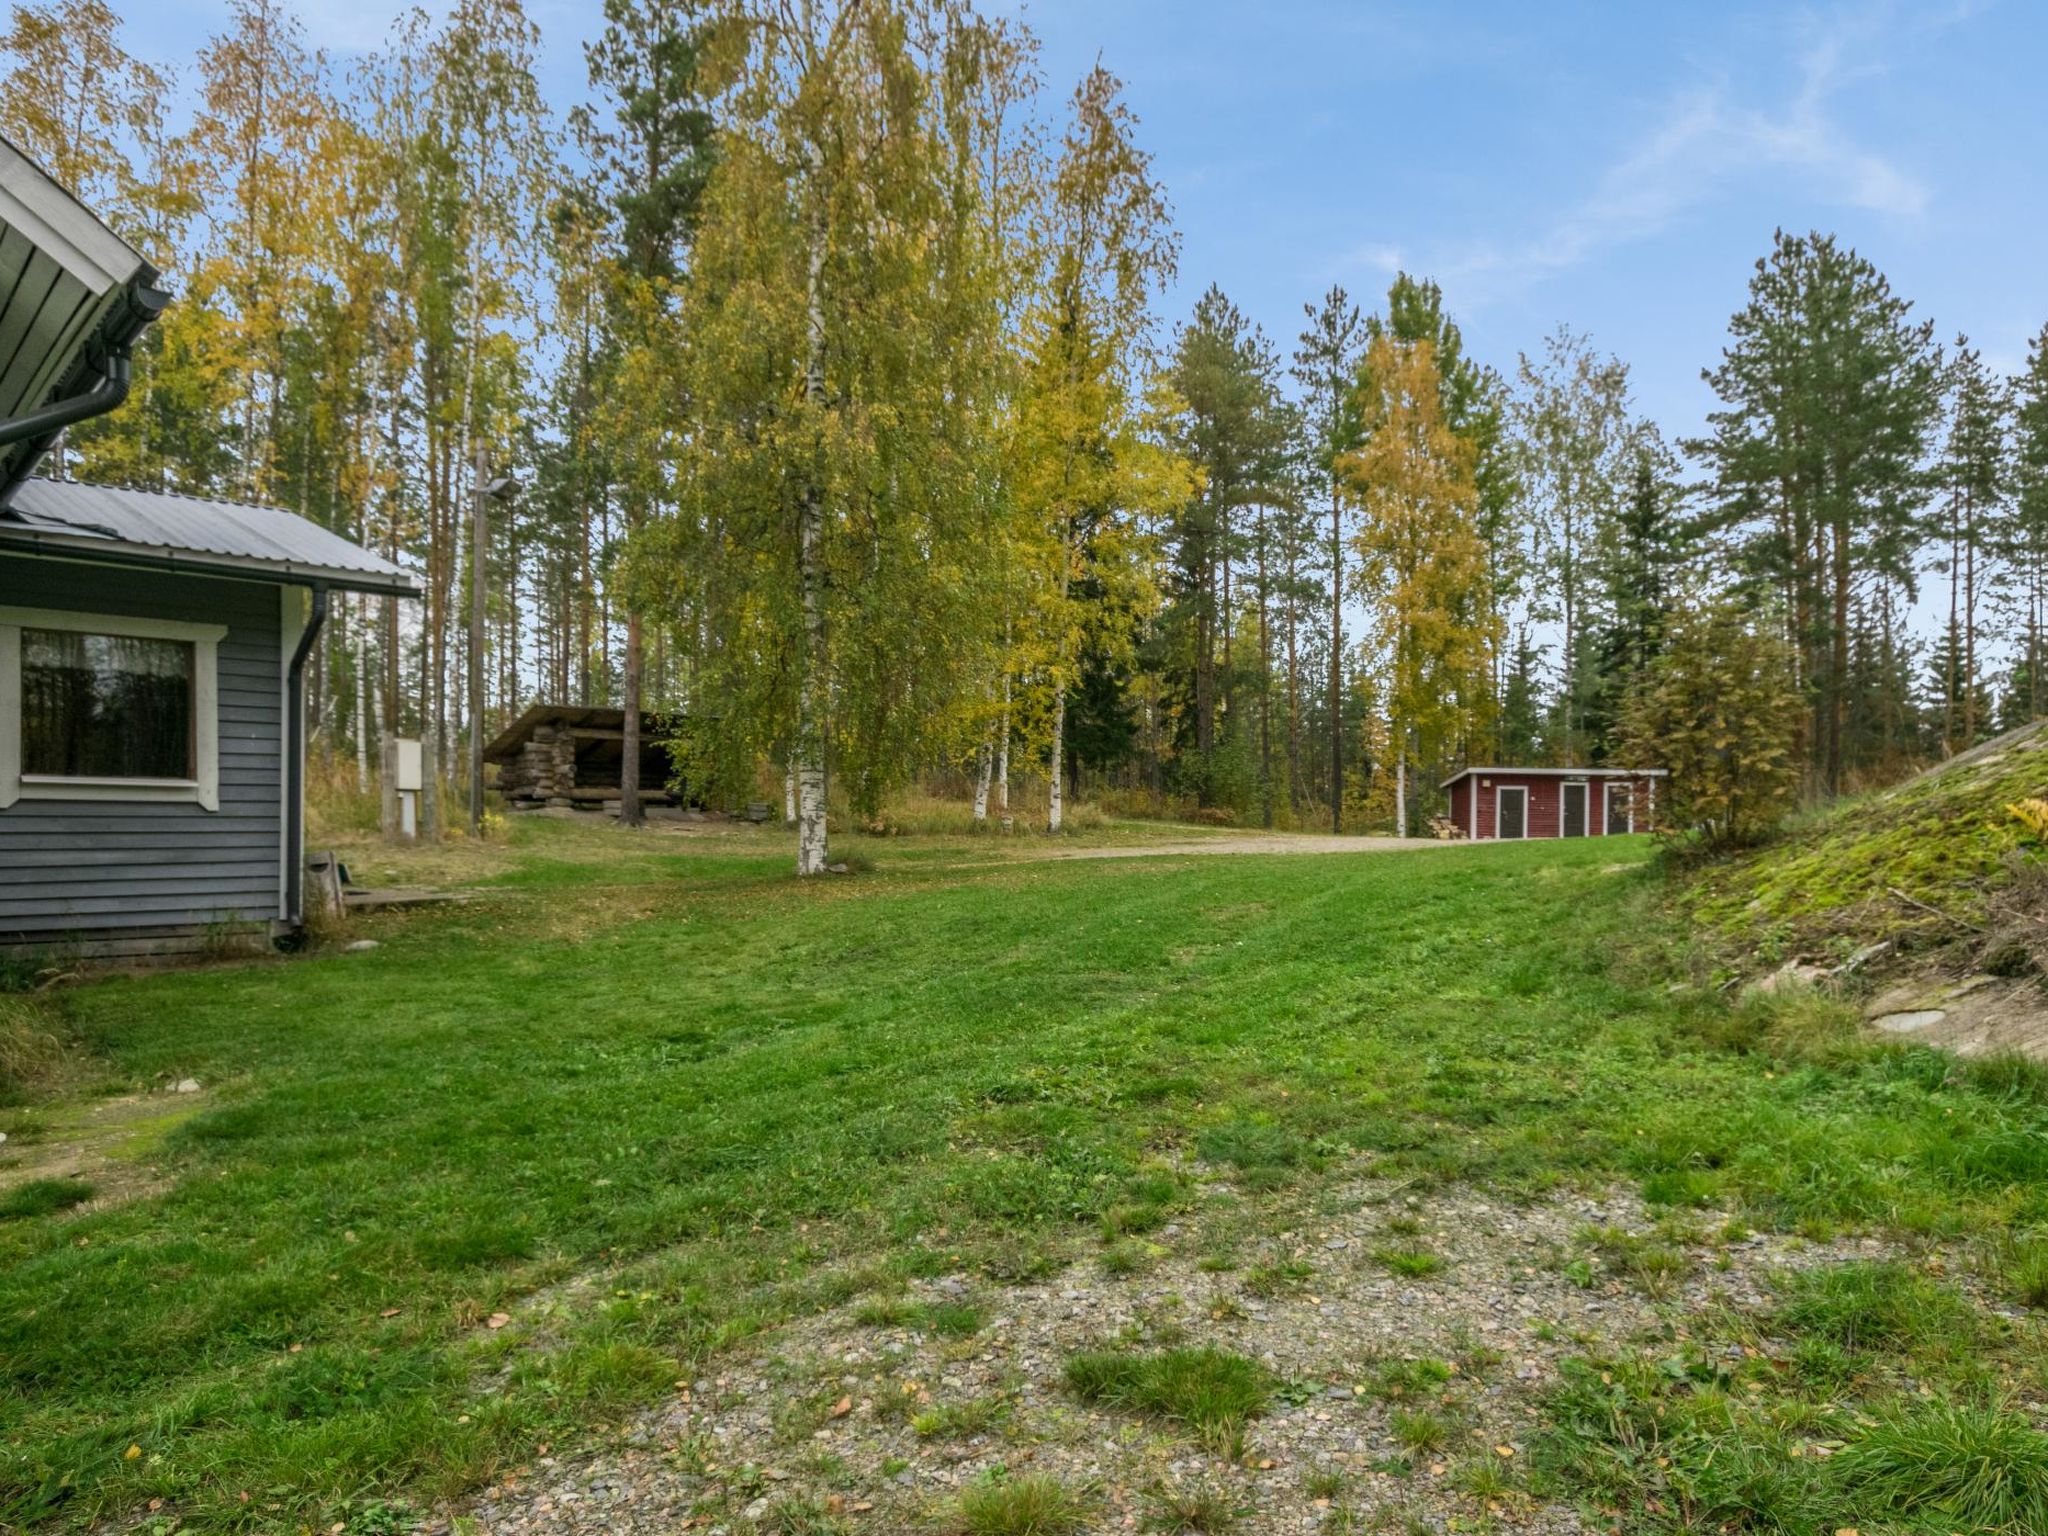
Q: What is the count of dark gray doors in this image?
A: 3